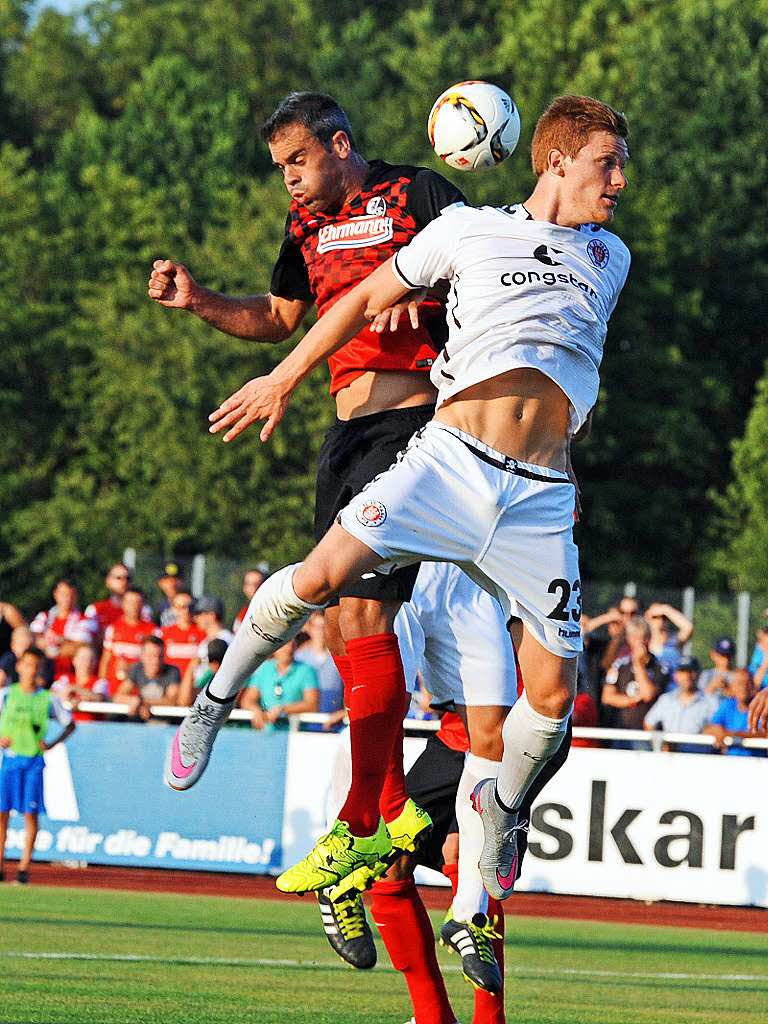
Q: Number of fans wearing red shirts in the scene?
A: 6